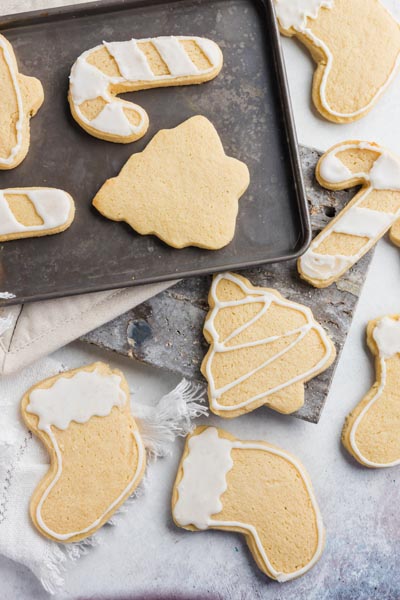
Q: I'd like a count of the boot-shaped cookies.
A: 4